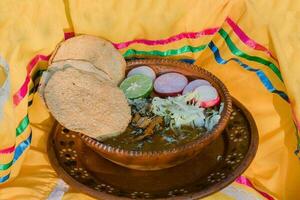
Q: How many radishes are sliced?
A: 4